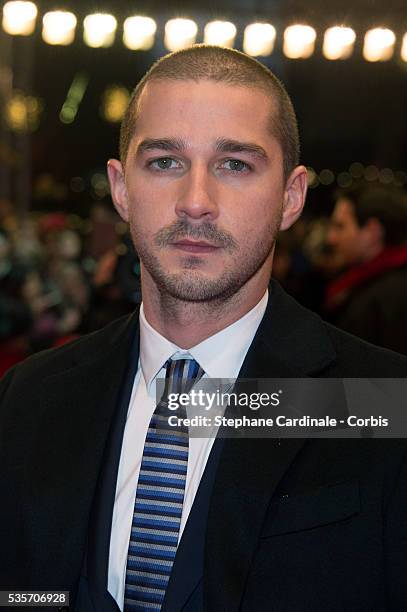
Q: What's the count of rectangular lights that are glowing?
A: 11